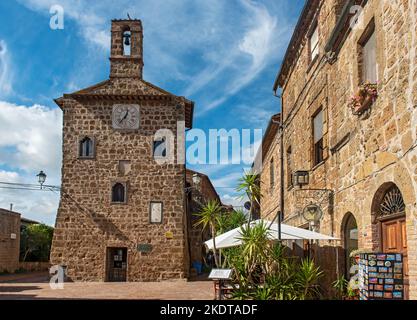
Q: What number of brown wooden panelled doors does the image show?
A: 1